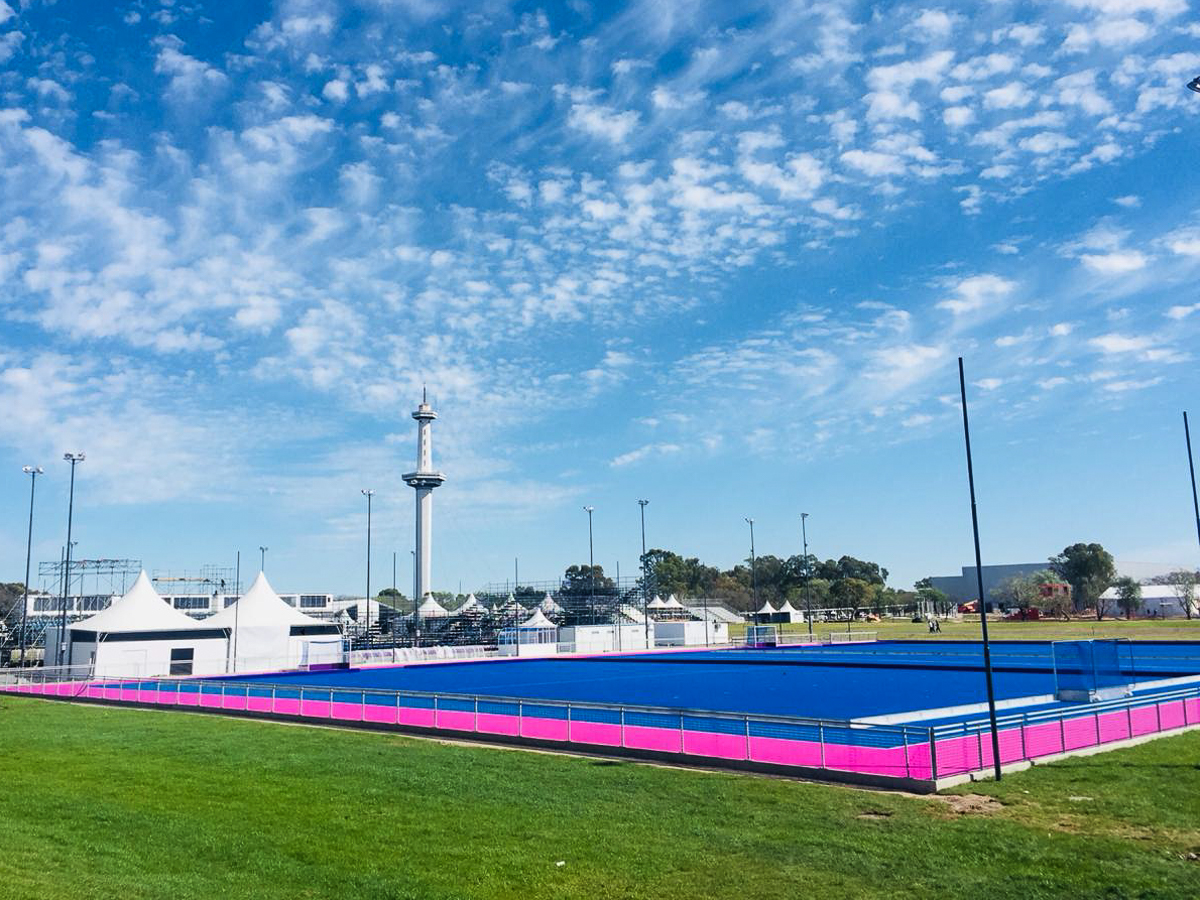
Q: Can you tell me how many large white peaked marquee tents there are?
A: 2